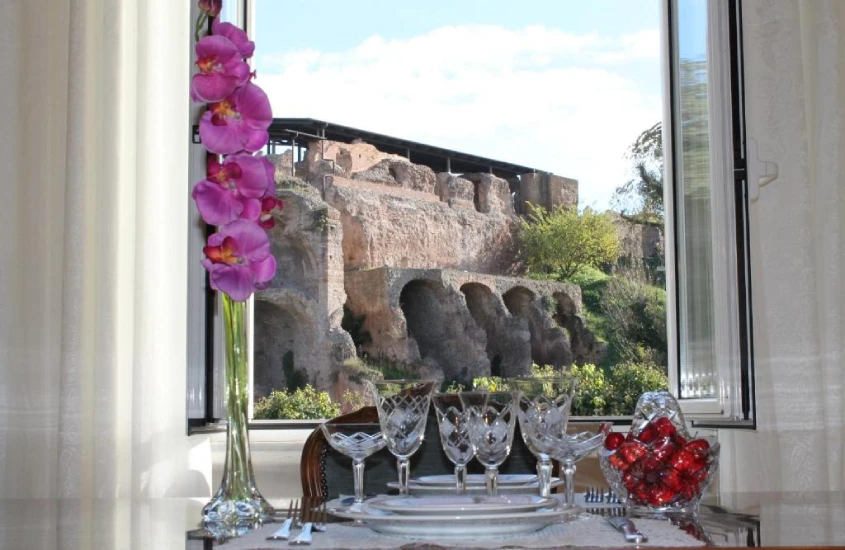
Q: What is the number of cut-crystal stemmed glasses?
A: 6